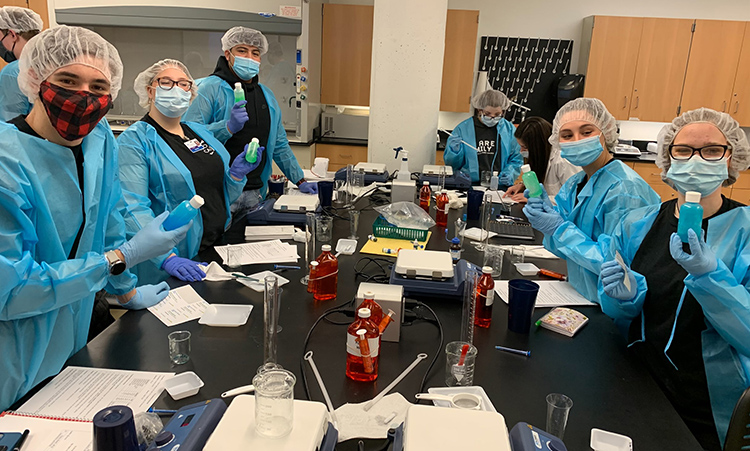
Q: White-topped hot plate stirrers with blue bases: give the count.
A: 6